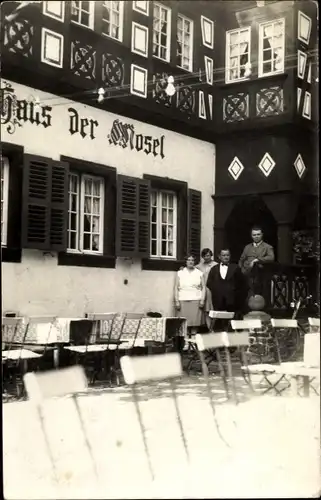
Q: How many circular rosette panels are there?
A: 7